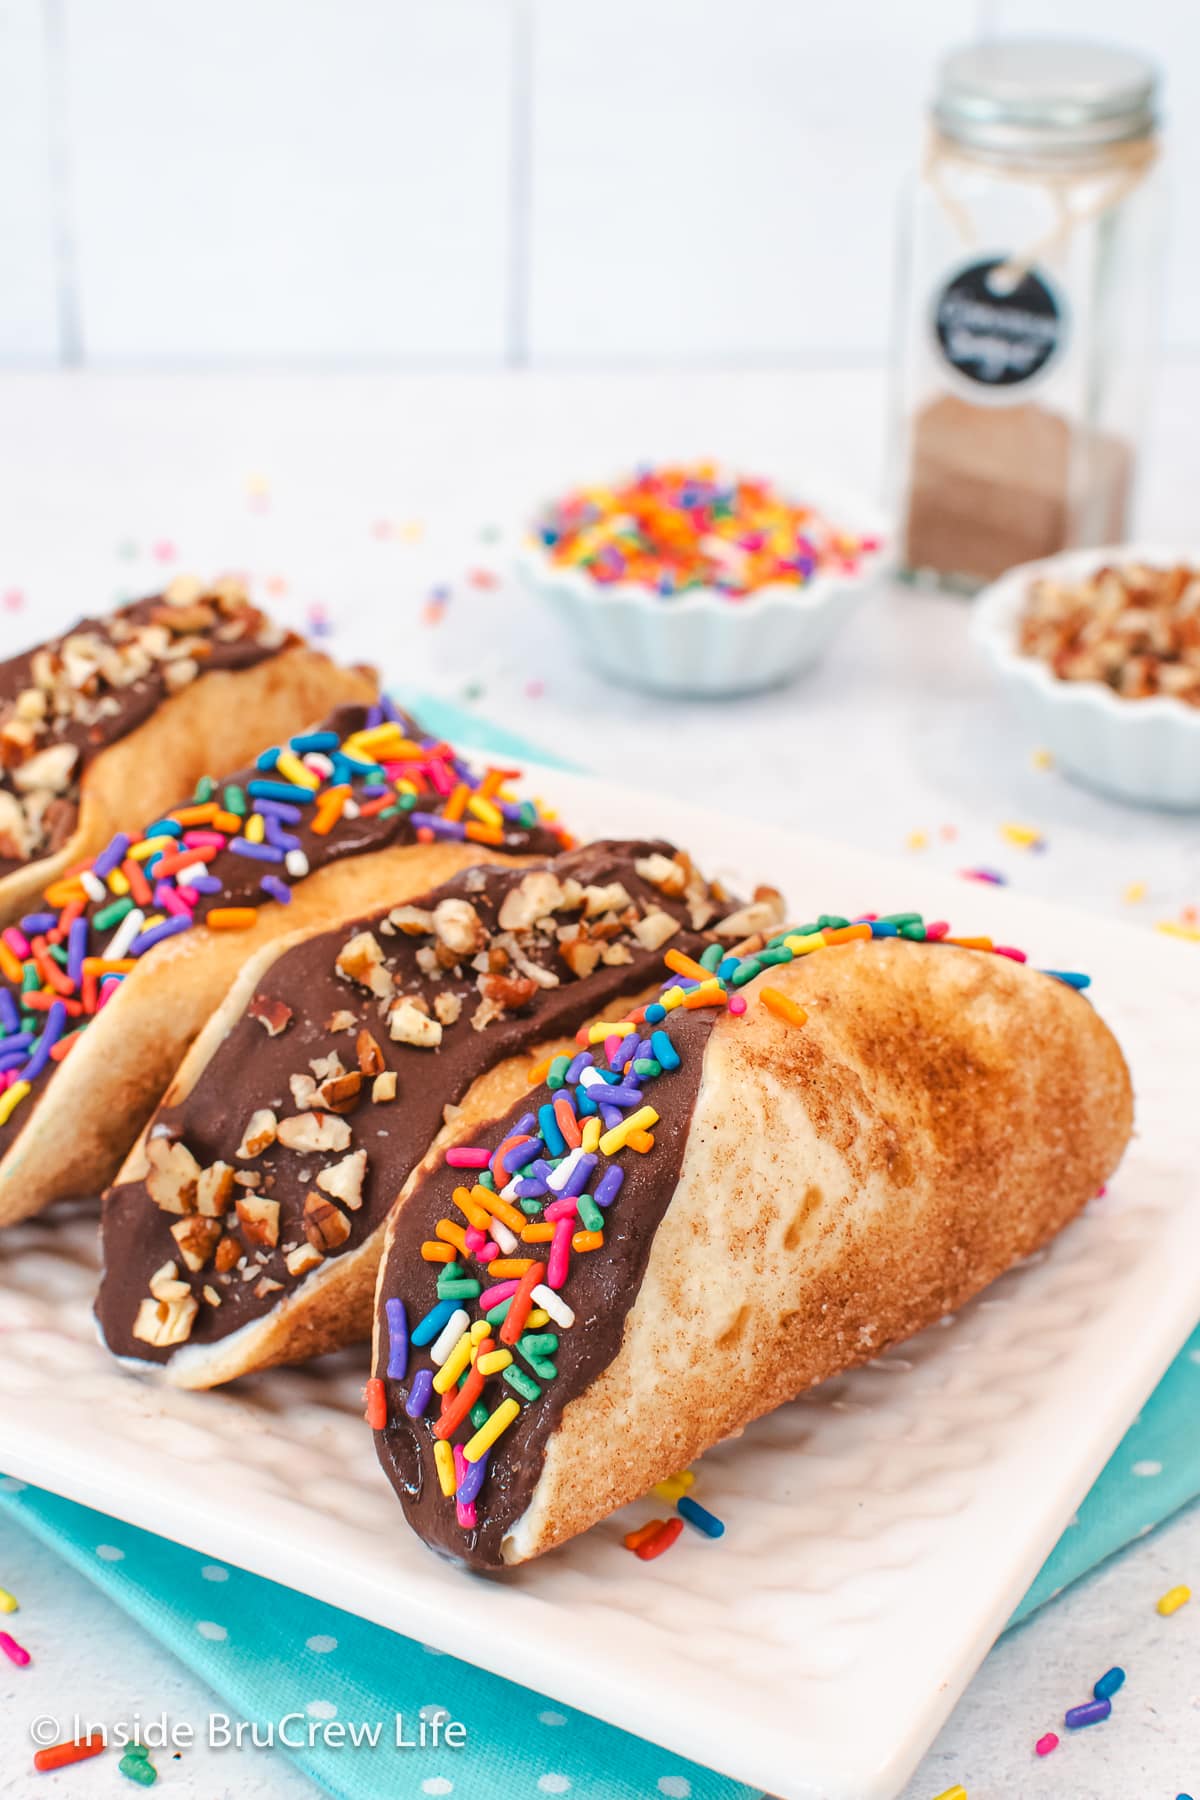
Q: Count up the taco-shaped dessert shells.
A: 4